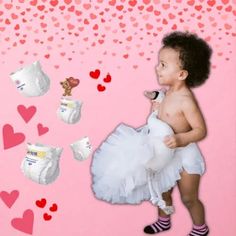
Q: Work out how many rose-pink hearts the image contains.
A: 5